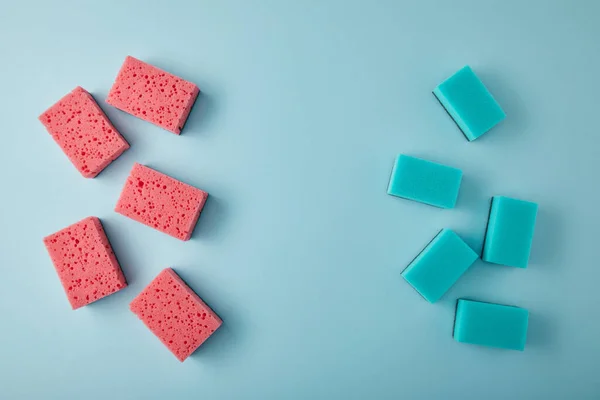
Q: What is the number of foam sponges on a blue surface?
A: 10